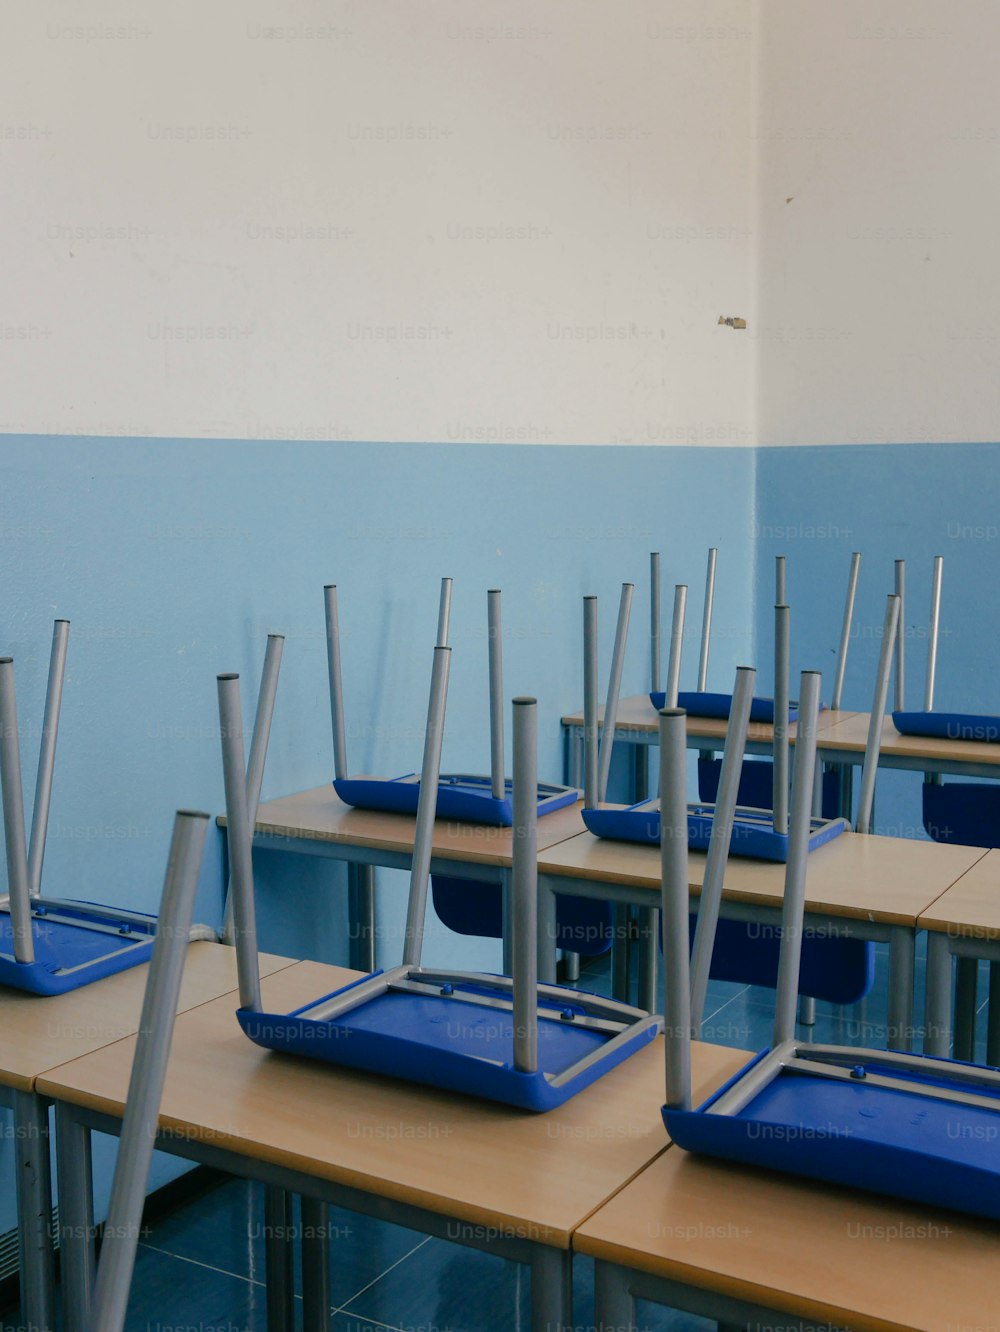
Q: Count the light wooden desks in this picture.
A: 8